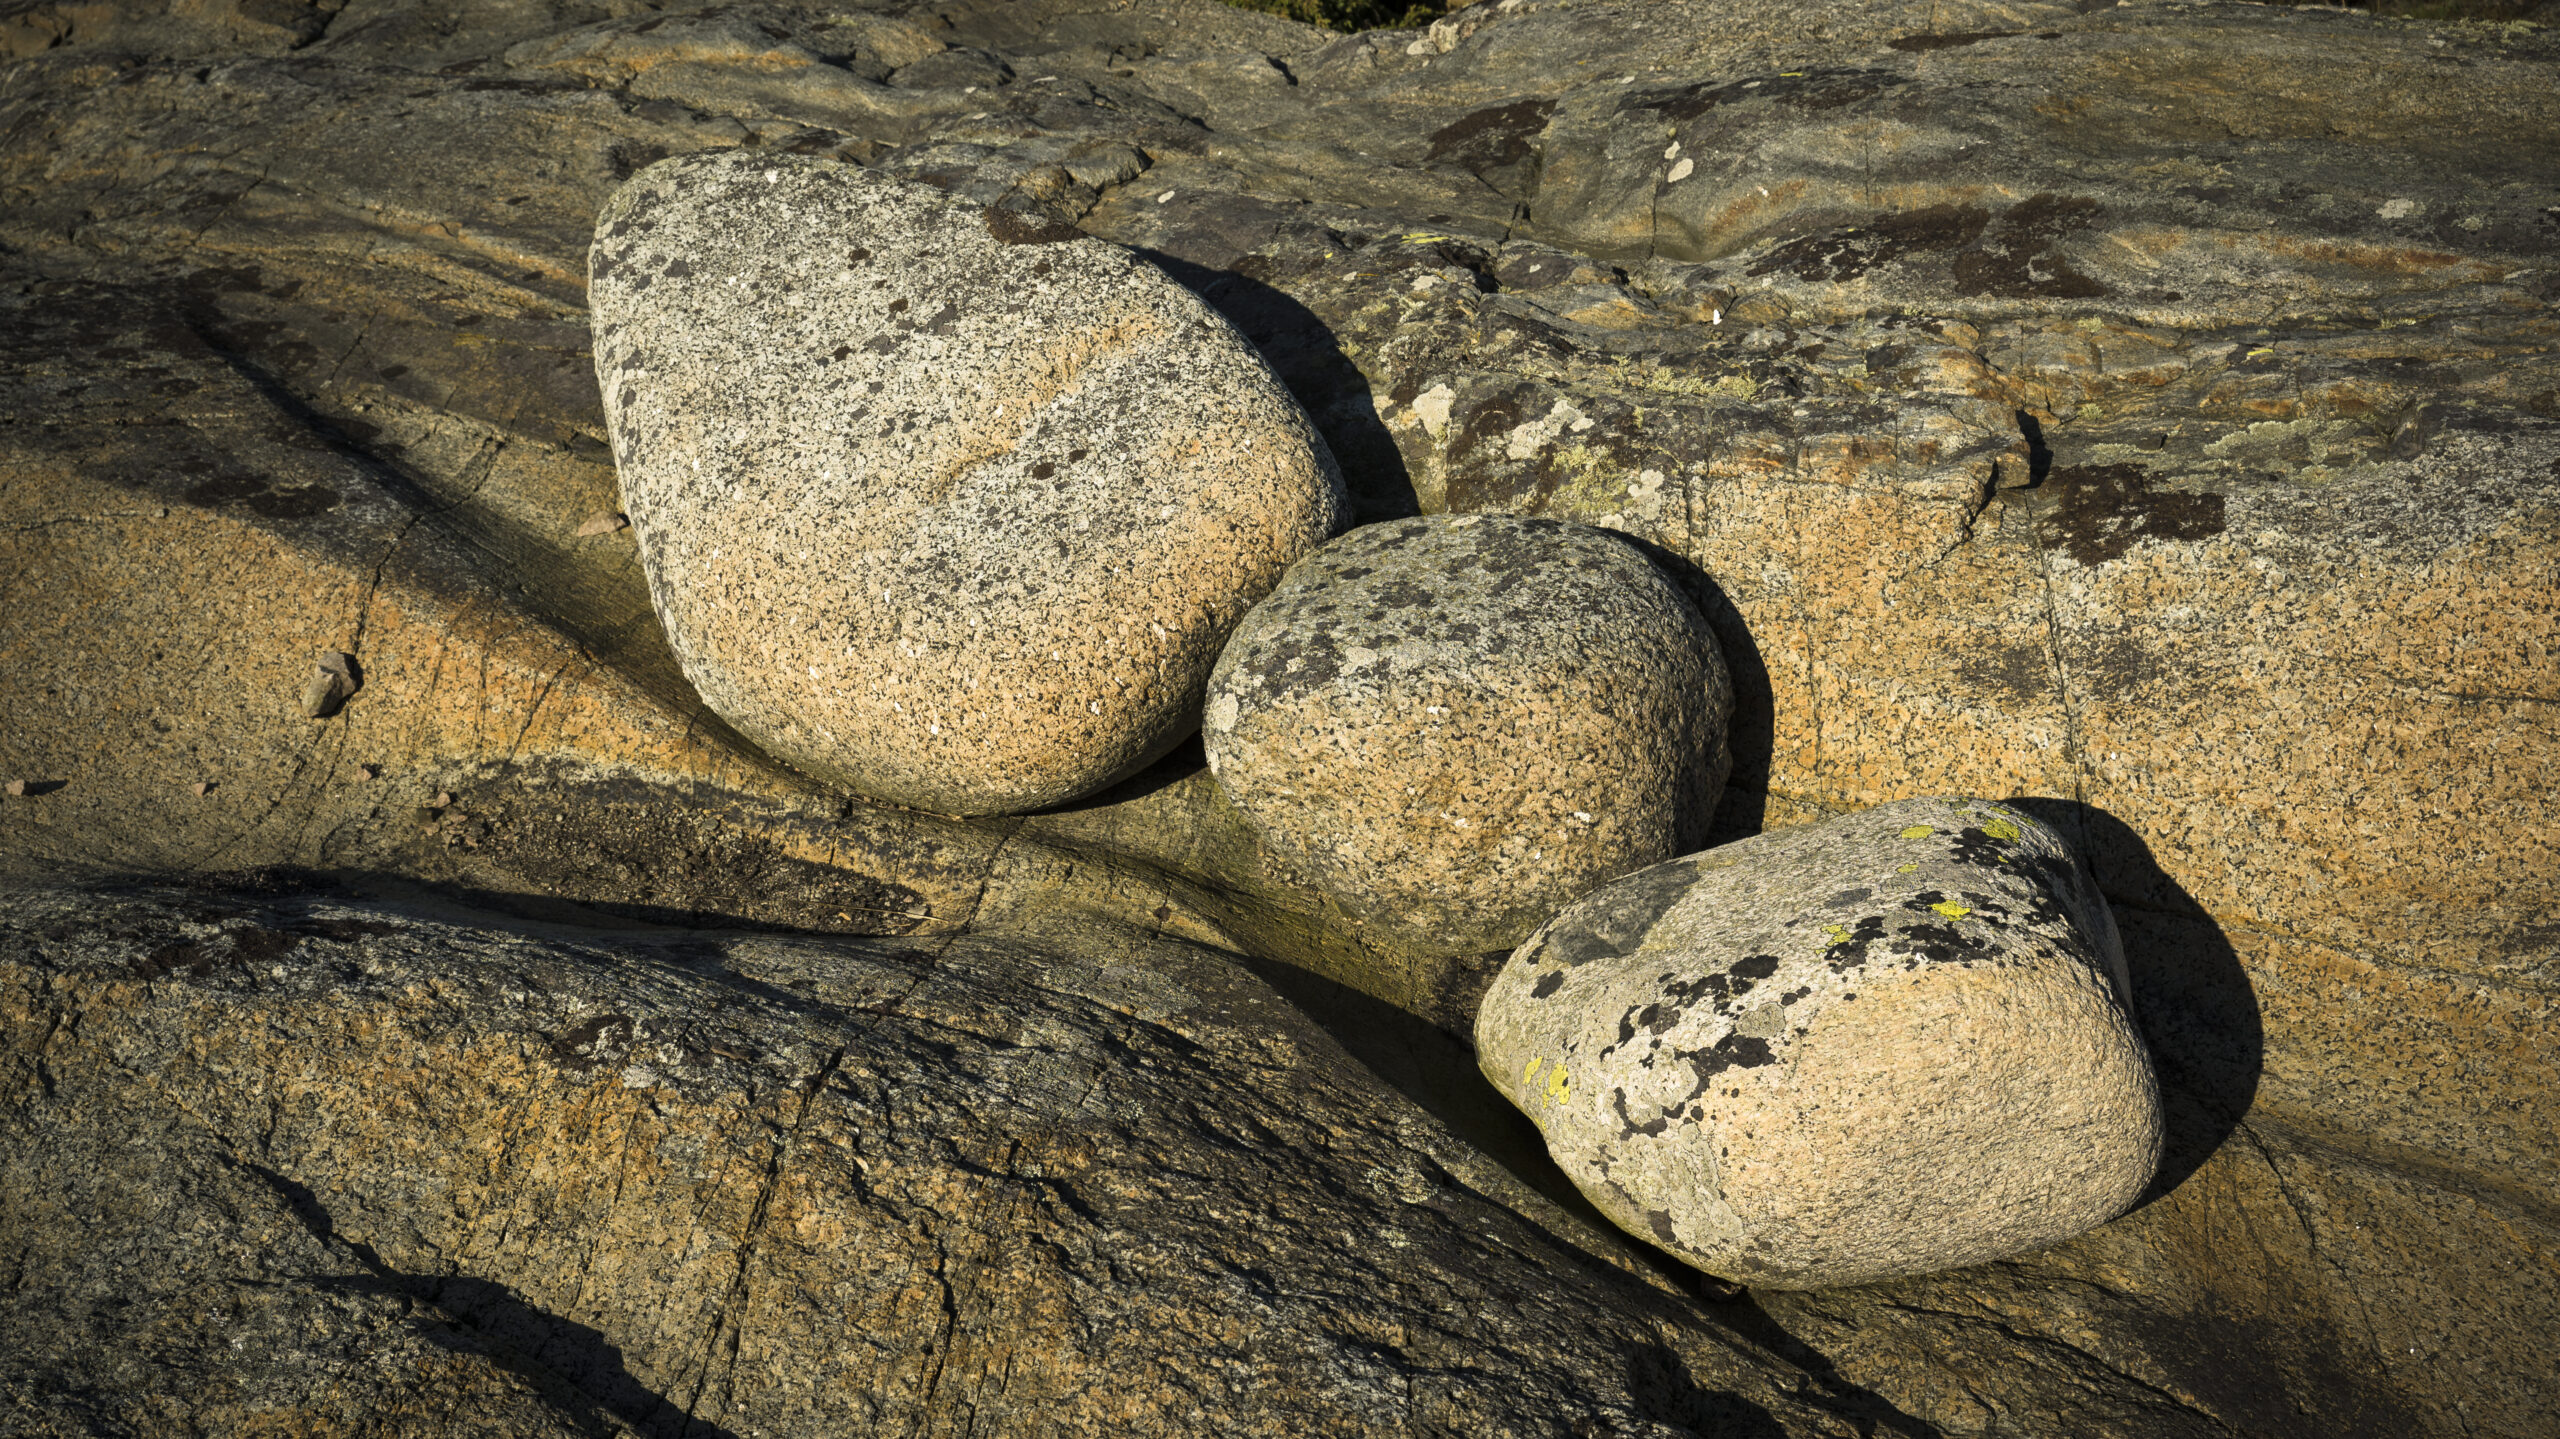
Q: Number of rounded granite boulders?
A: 3